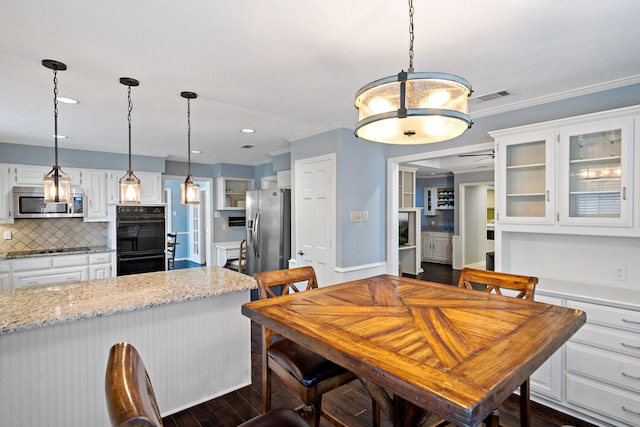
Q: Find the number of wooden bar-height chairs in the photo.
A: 3